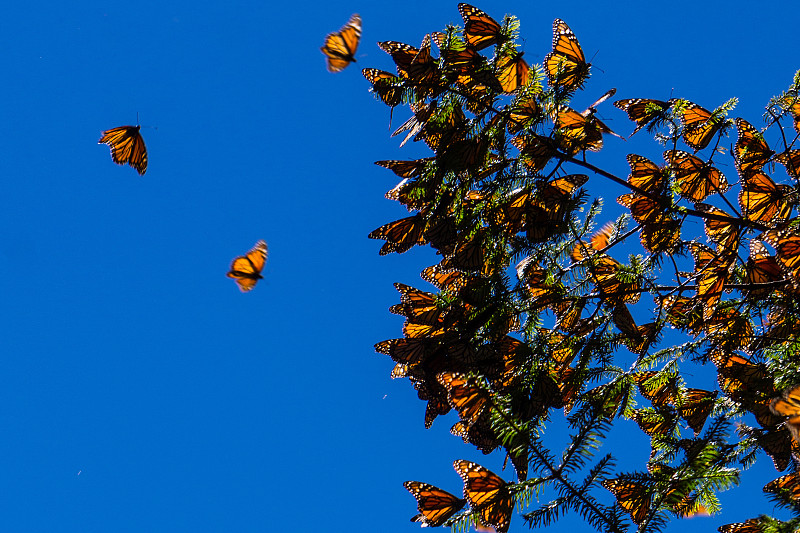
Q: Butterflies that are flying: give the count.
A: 3